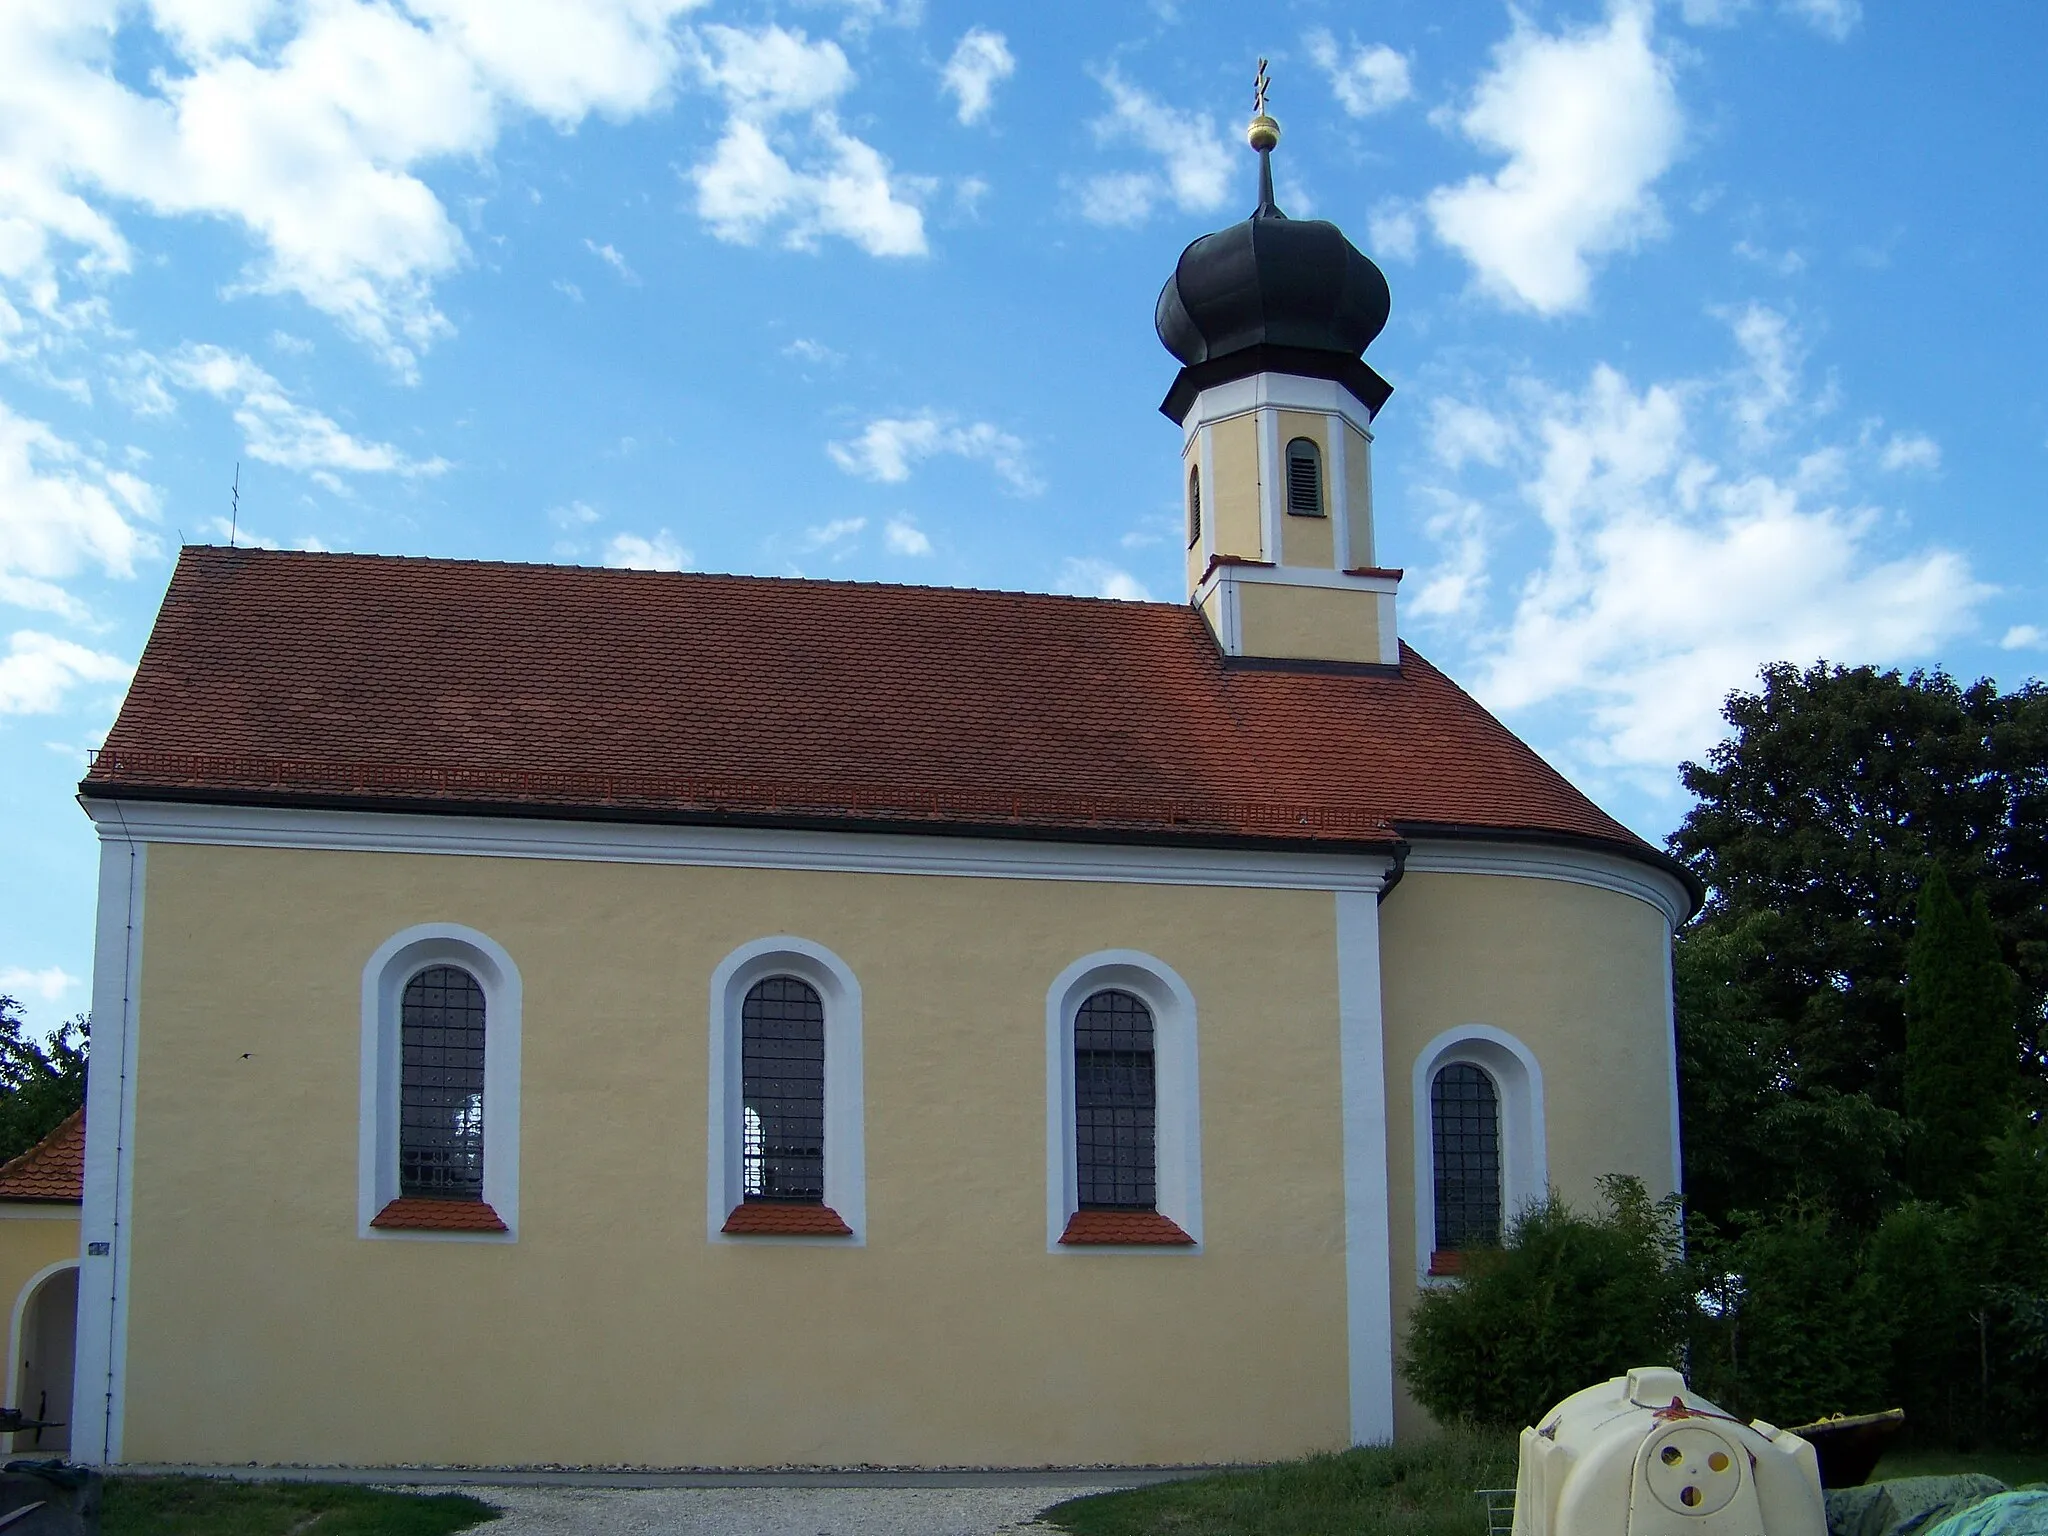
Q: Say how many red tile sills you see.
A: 4